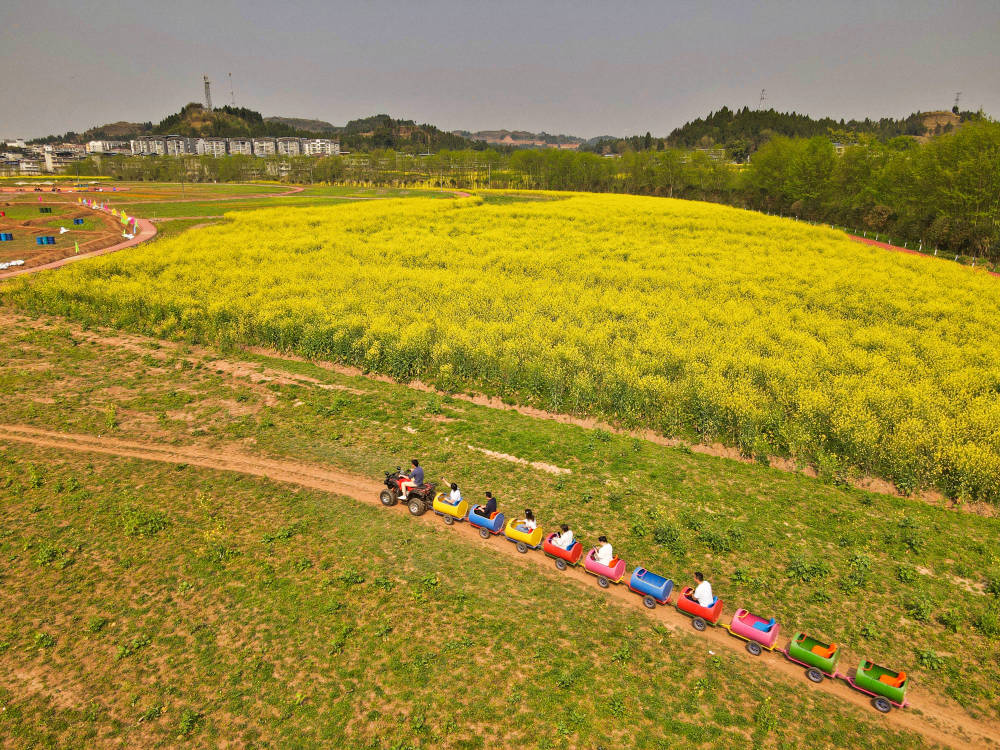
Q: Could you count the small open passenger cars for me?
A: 10